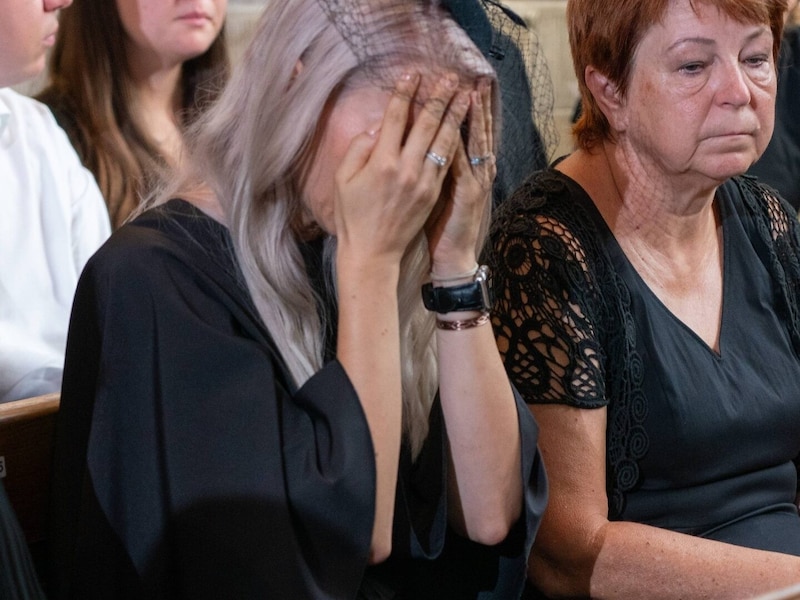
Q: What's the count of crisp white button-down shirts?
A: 1